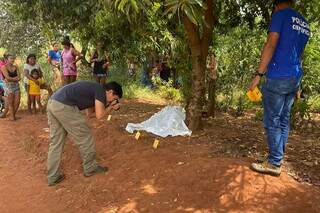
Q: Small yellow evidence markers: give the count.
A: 3